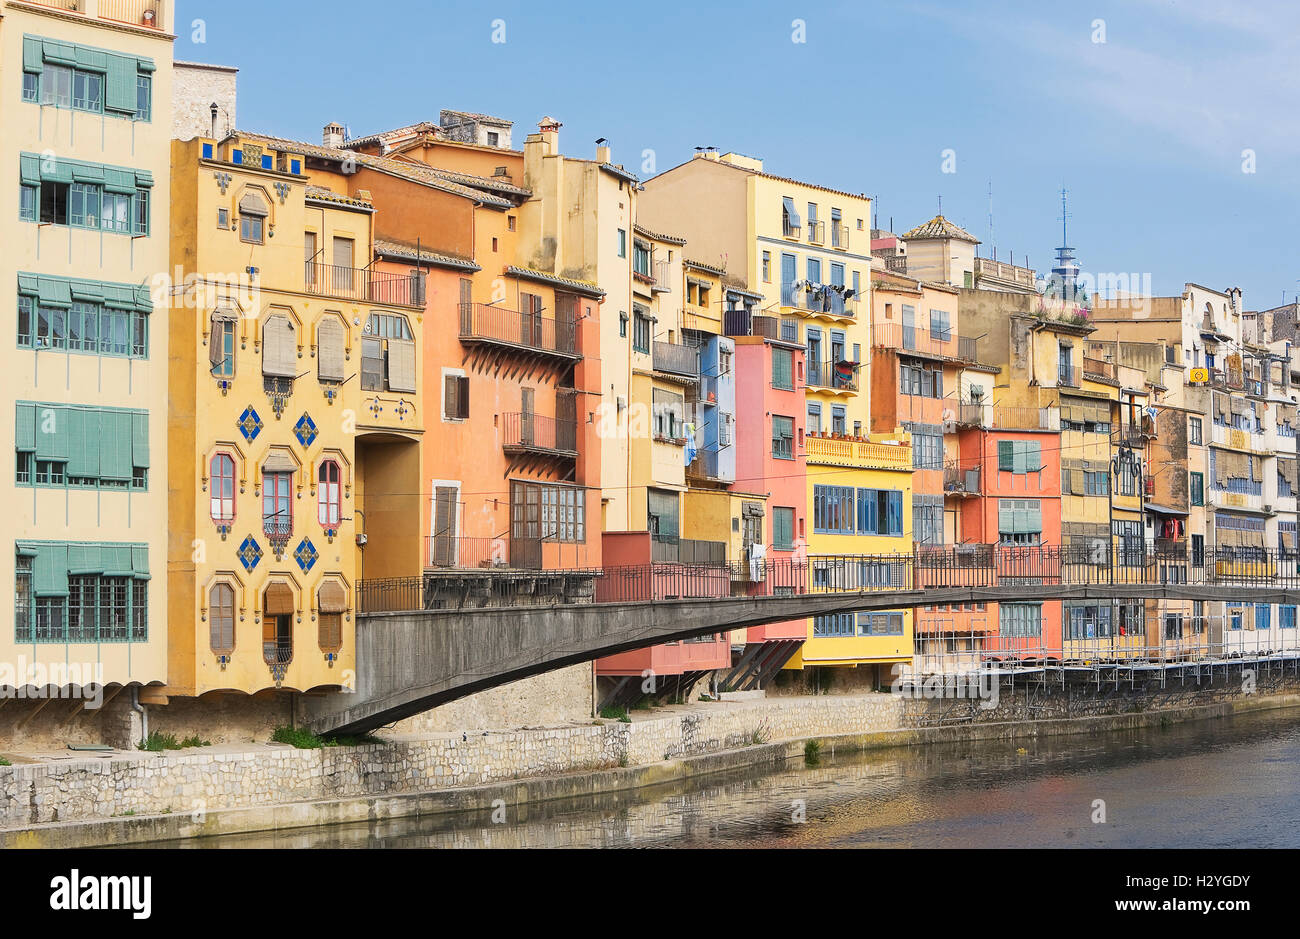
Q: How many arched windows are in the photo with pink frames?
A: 3